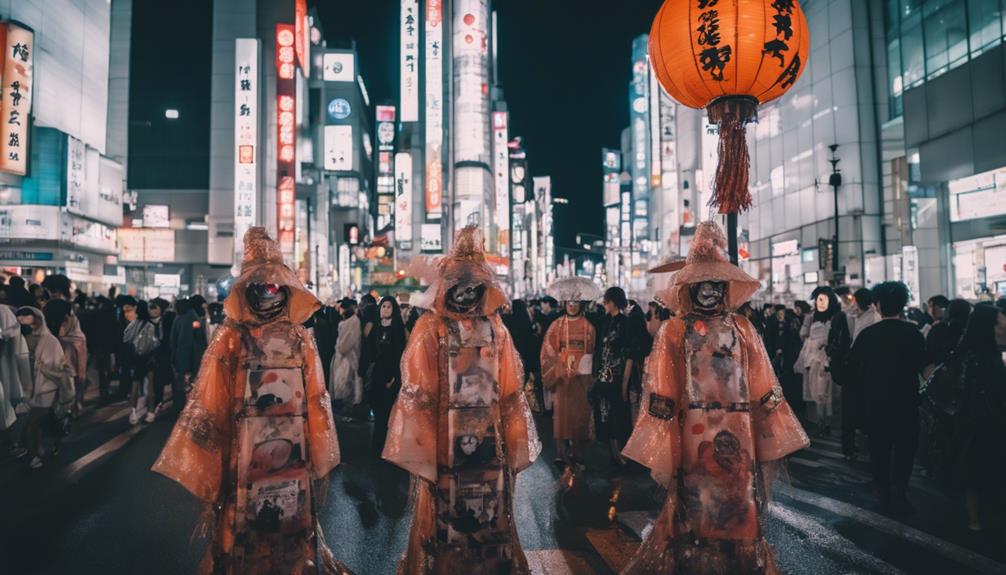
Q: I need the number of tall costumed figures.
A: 3